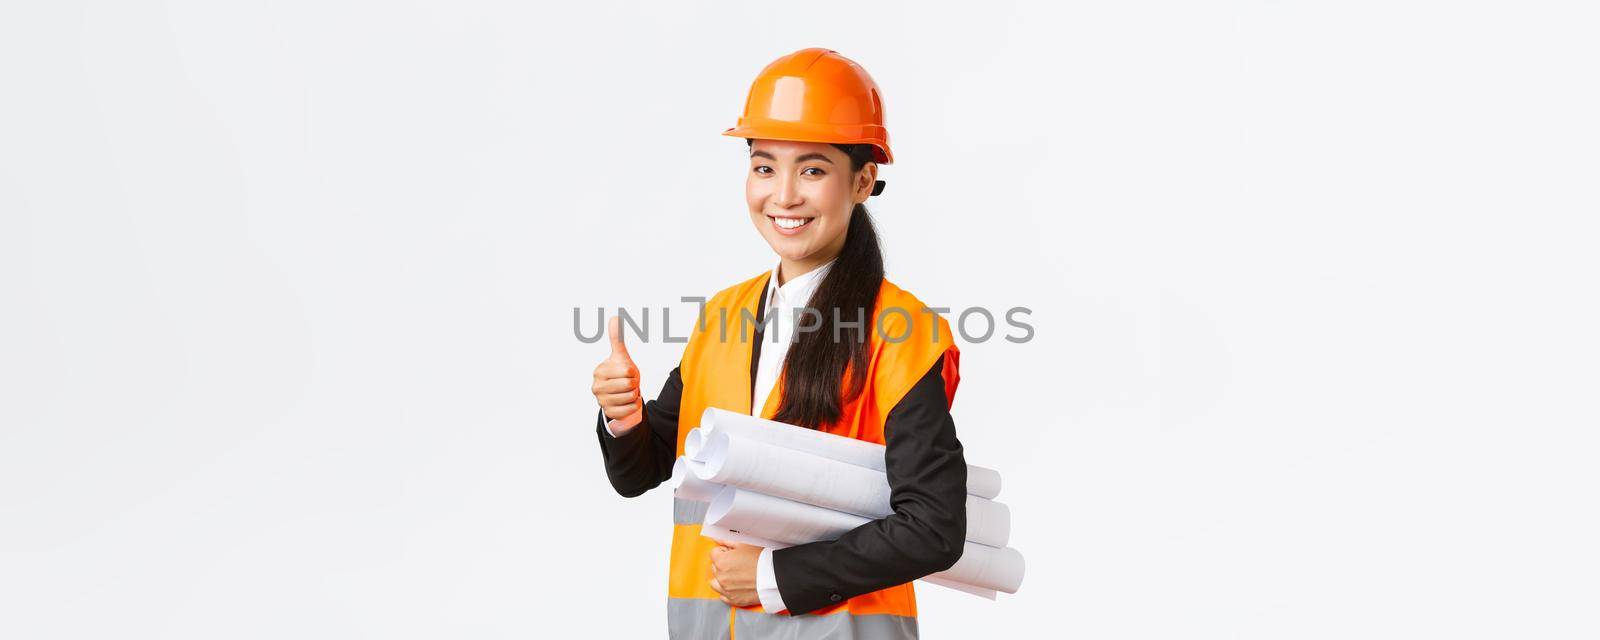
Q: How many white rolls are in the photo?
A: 5